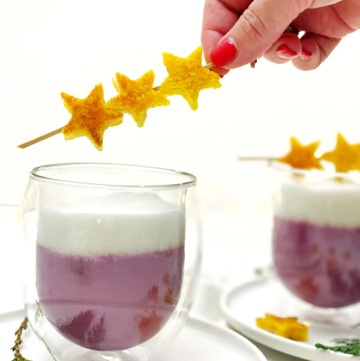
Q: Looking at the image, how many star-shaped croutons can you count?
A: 6